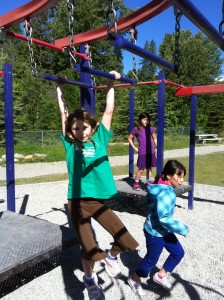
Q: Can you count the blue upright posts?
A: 5